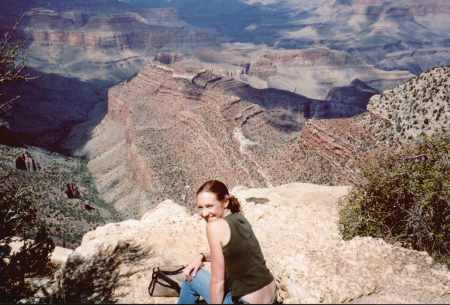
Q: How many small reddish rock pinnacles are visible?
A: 2